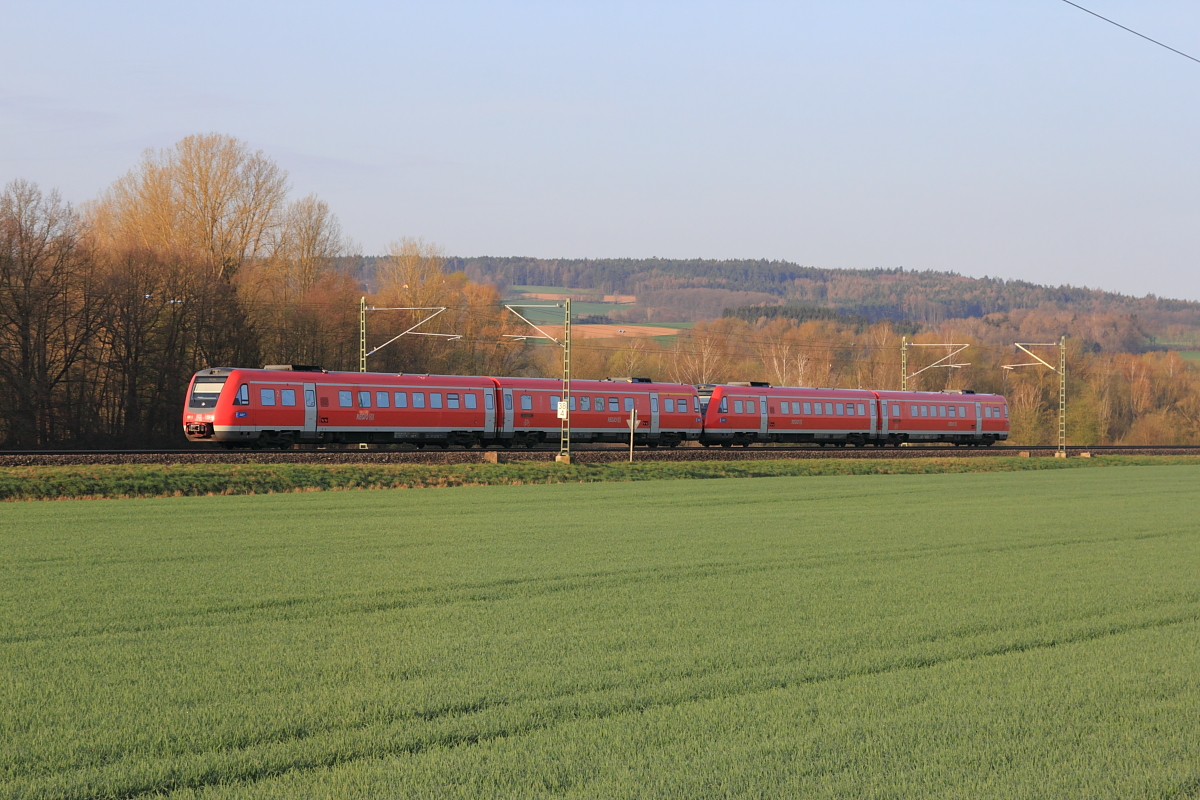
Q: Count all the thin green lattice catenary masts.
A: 4